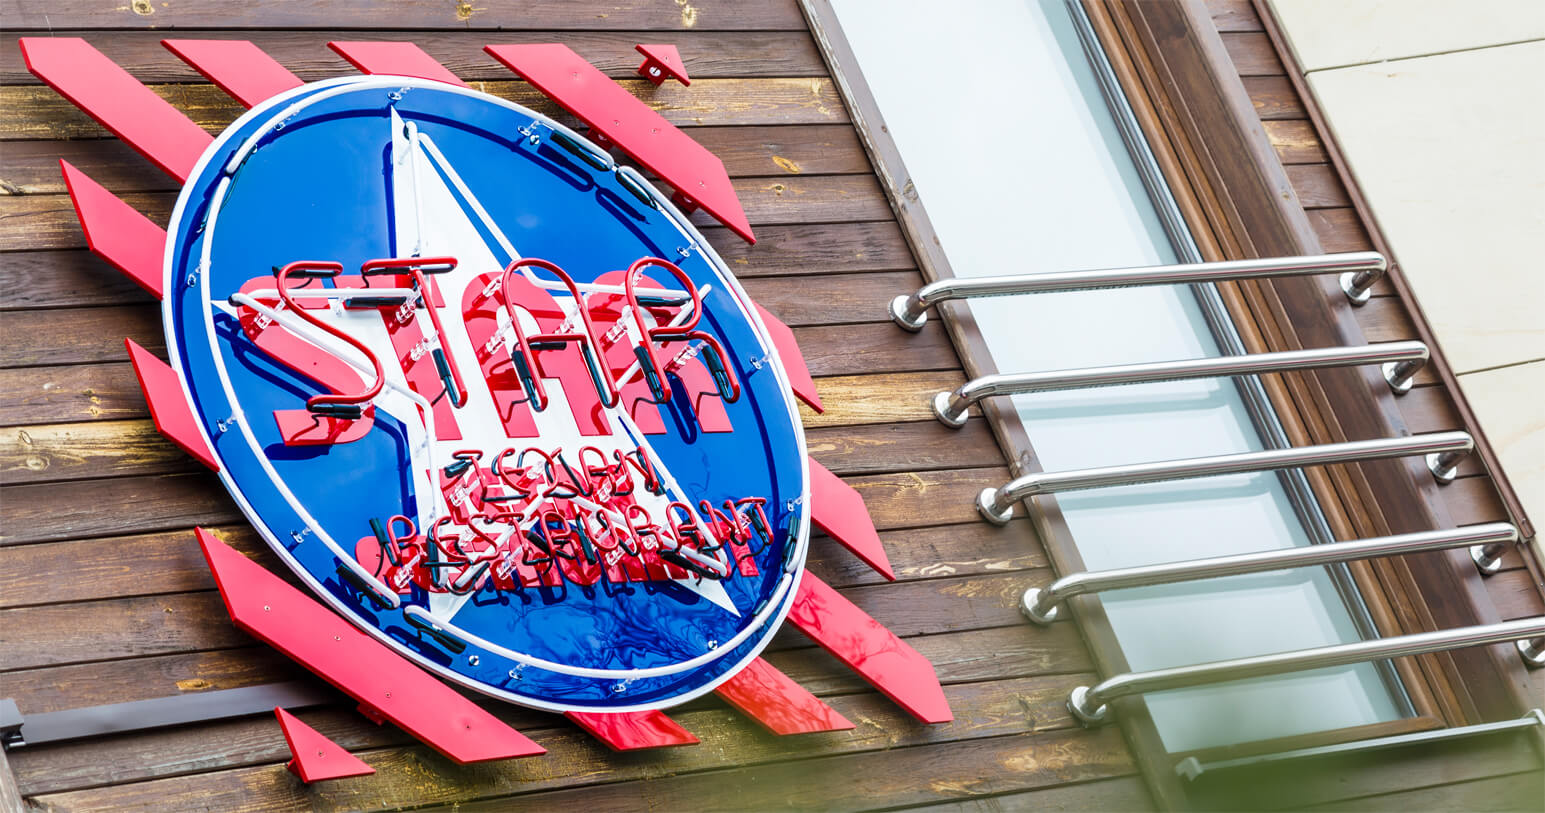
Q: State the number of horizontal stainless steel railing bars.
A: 5